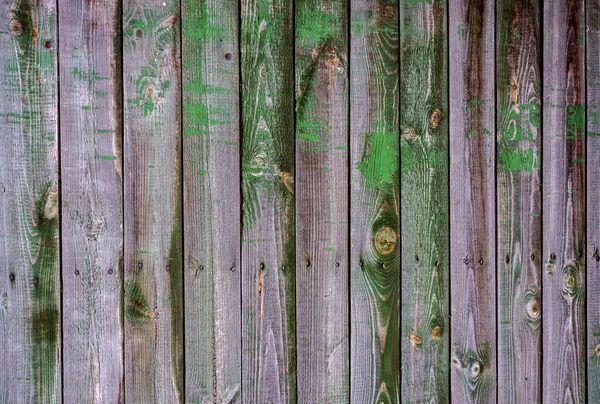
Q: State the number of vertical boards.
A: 12